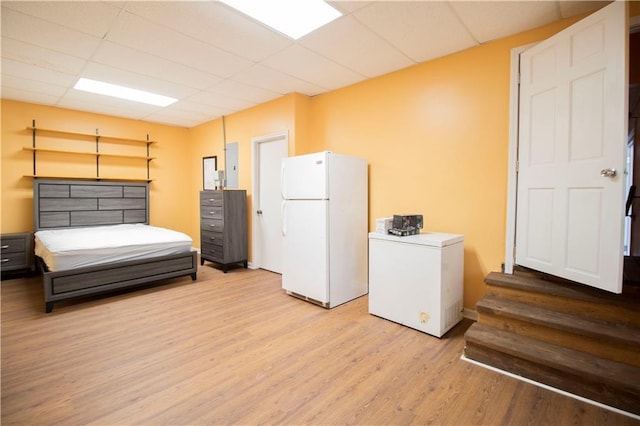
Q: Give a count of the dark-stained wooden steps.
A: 3